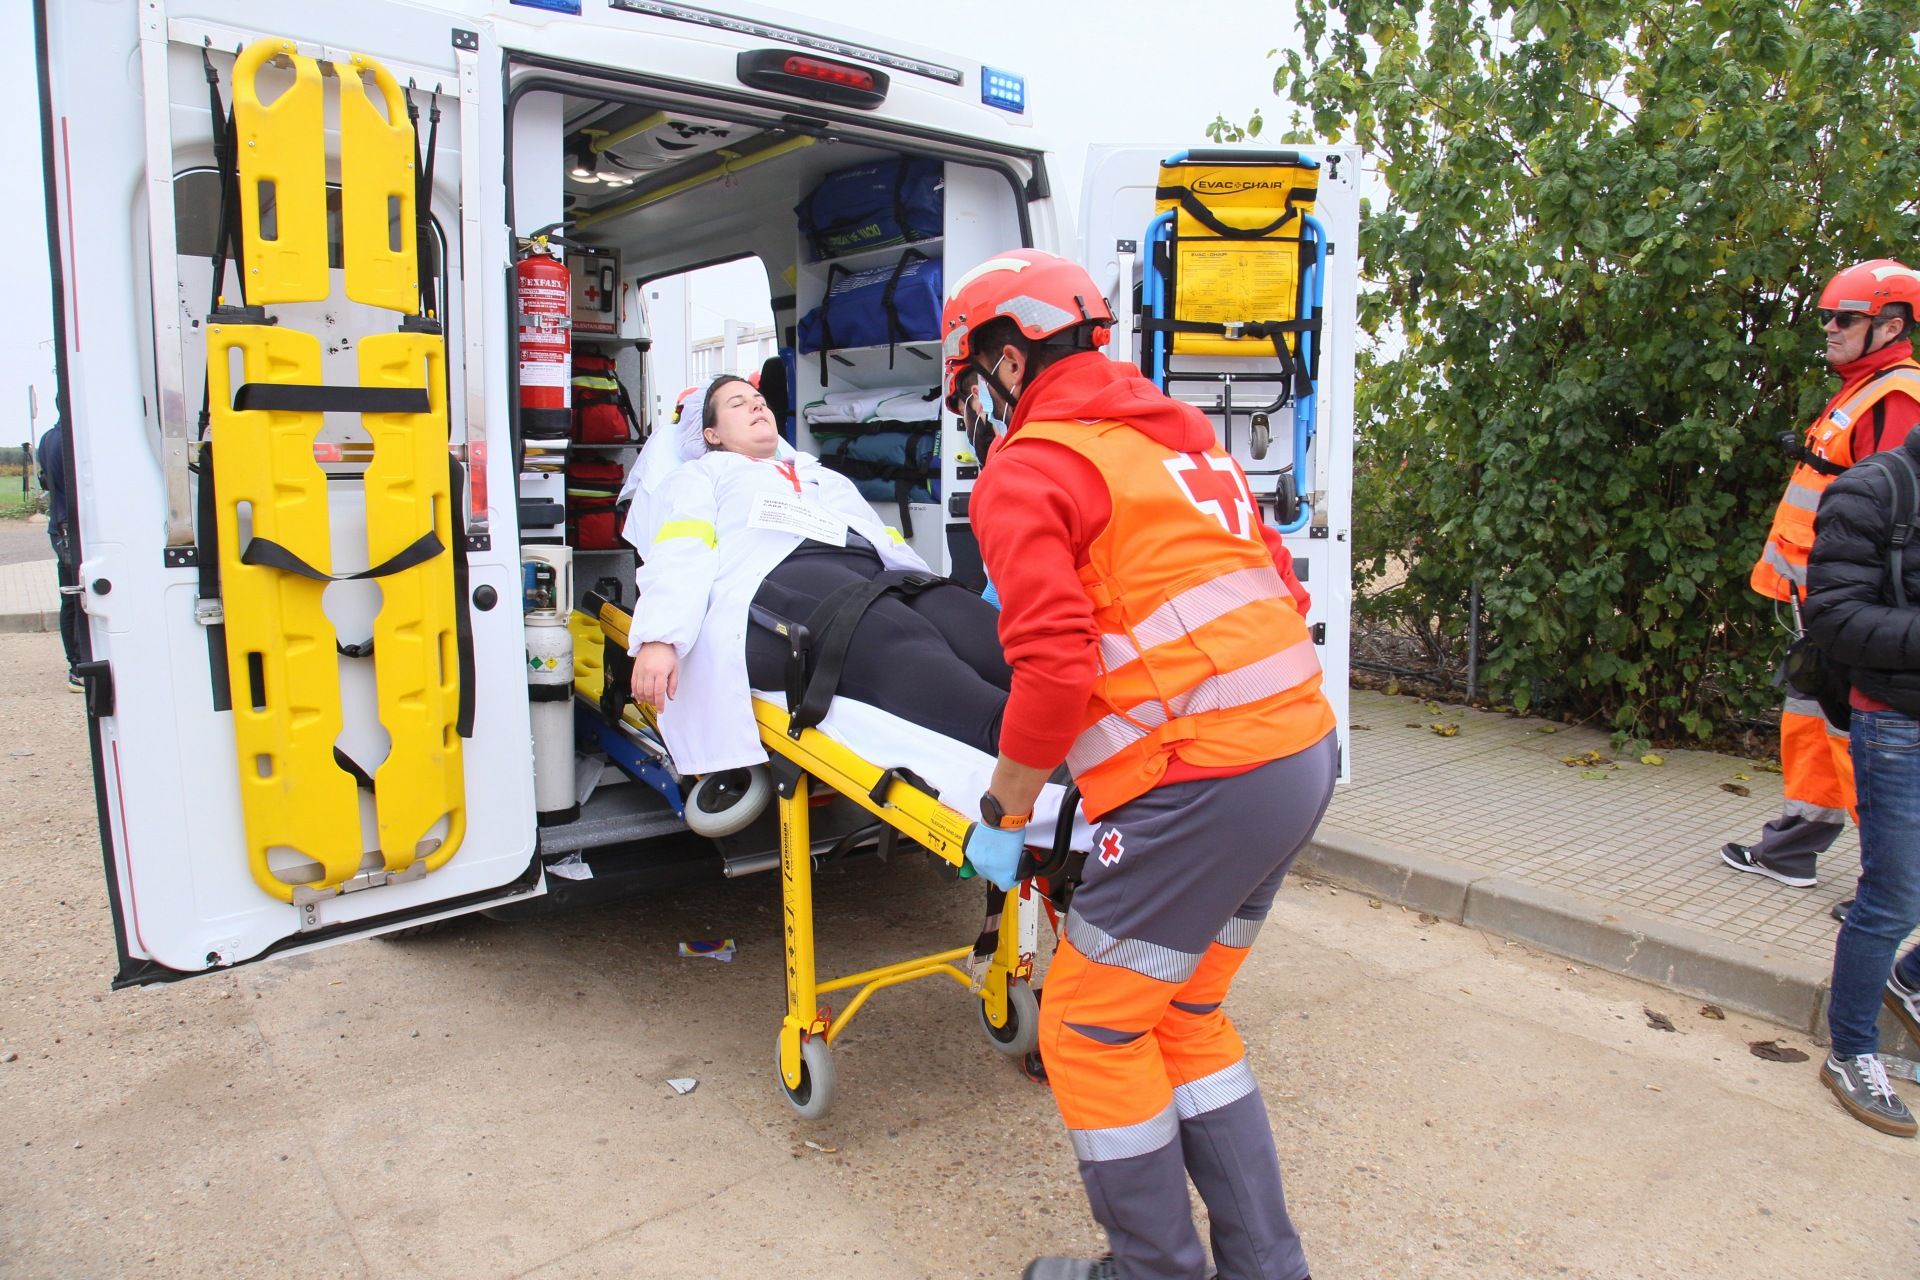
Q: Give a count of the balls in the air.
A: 0